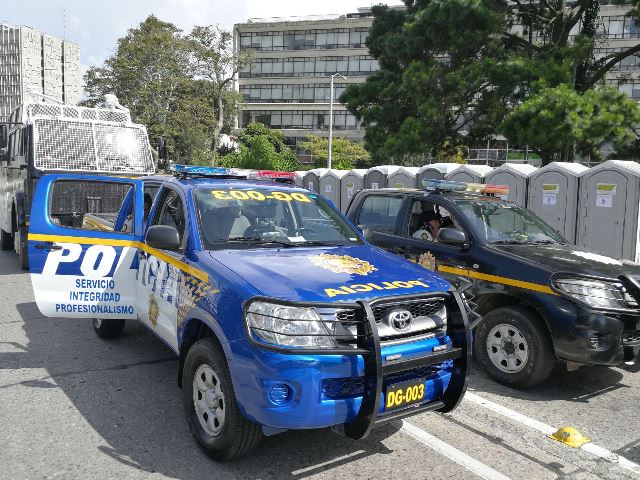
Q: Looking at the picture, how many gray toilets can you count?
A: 11